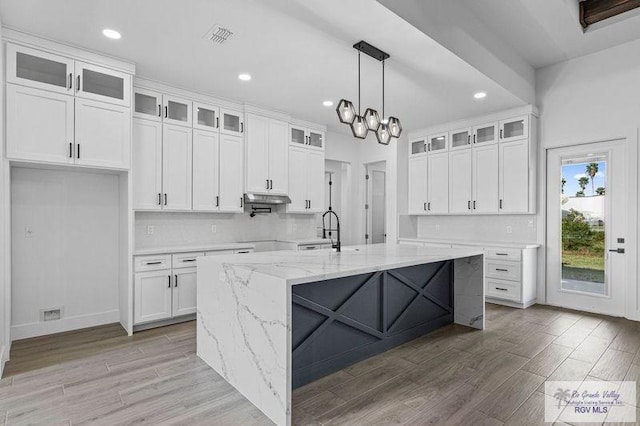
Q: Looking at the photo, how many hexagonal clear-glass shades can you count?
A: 5